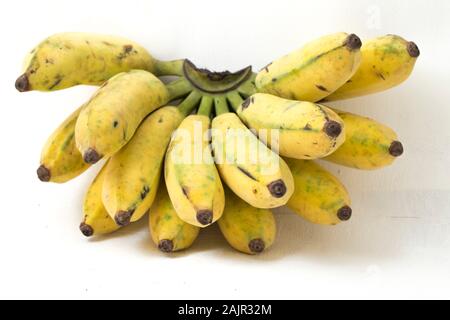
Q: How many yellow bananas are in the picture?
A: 14